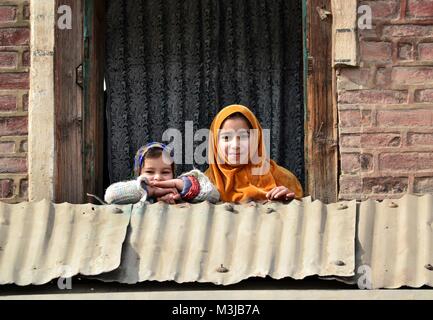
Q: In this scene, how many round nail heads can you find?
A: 8